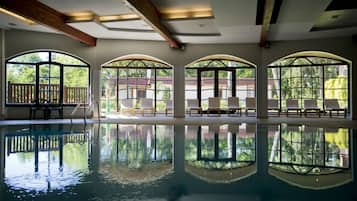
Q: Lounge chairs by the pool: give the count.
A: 11